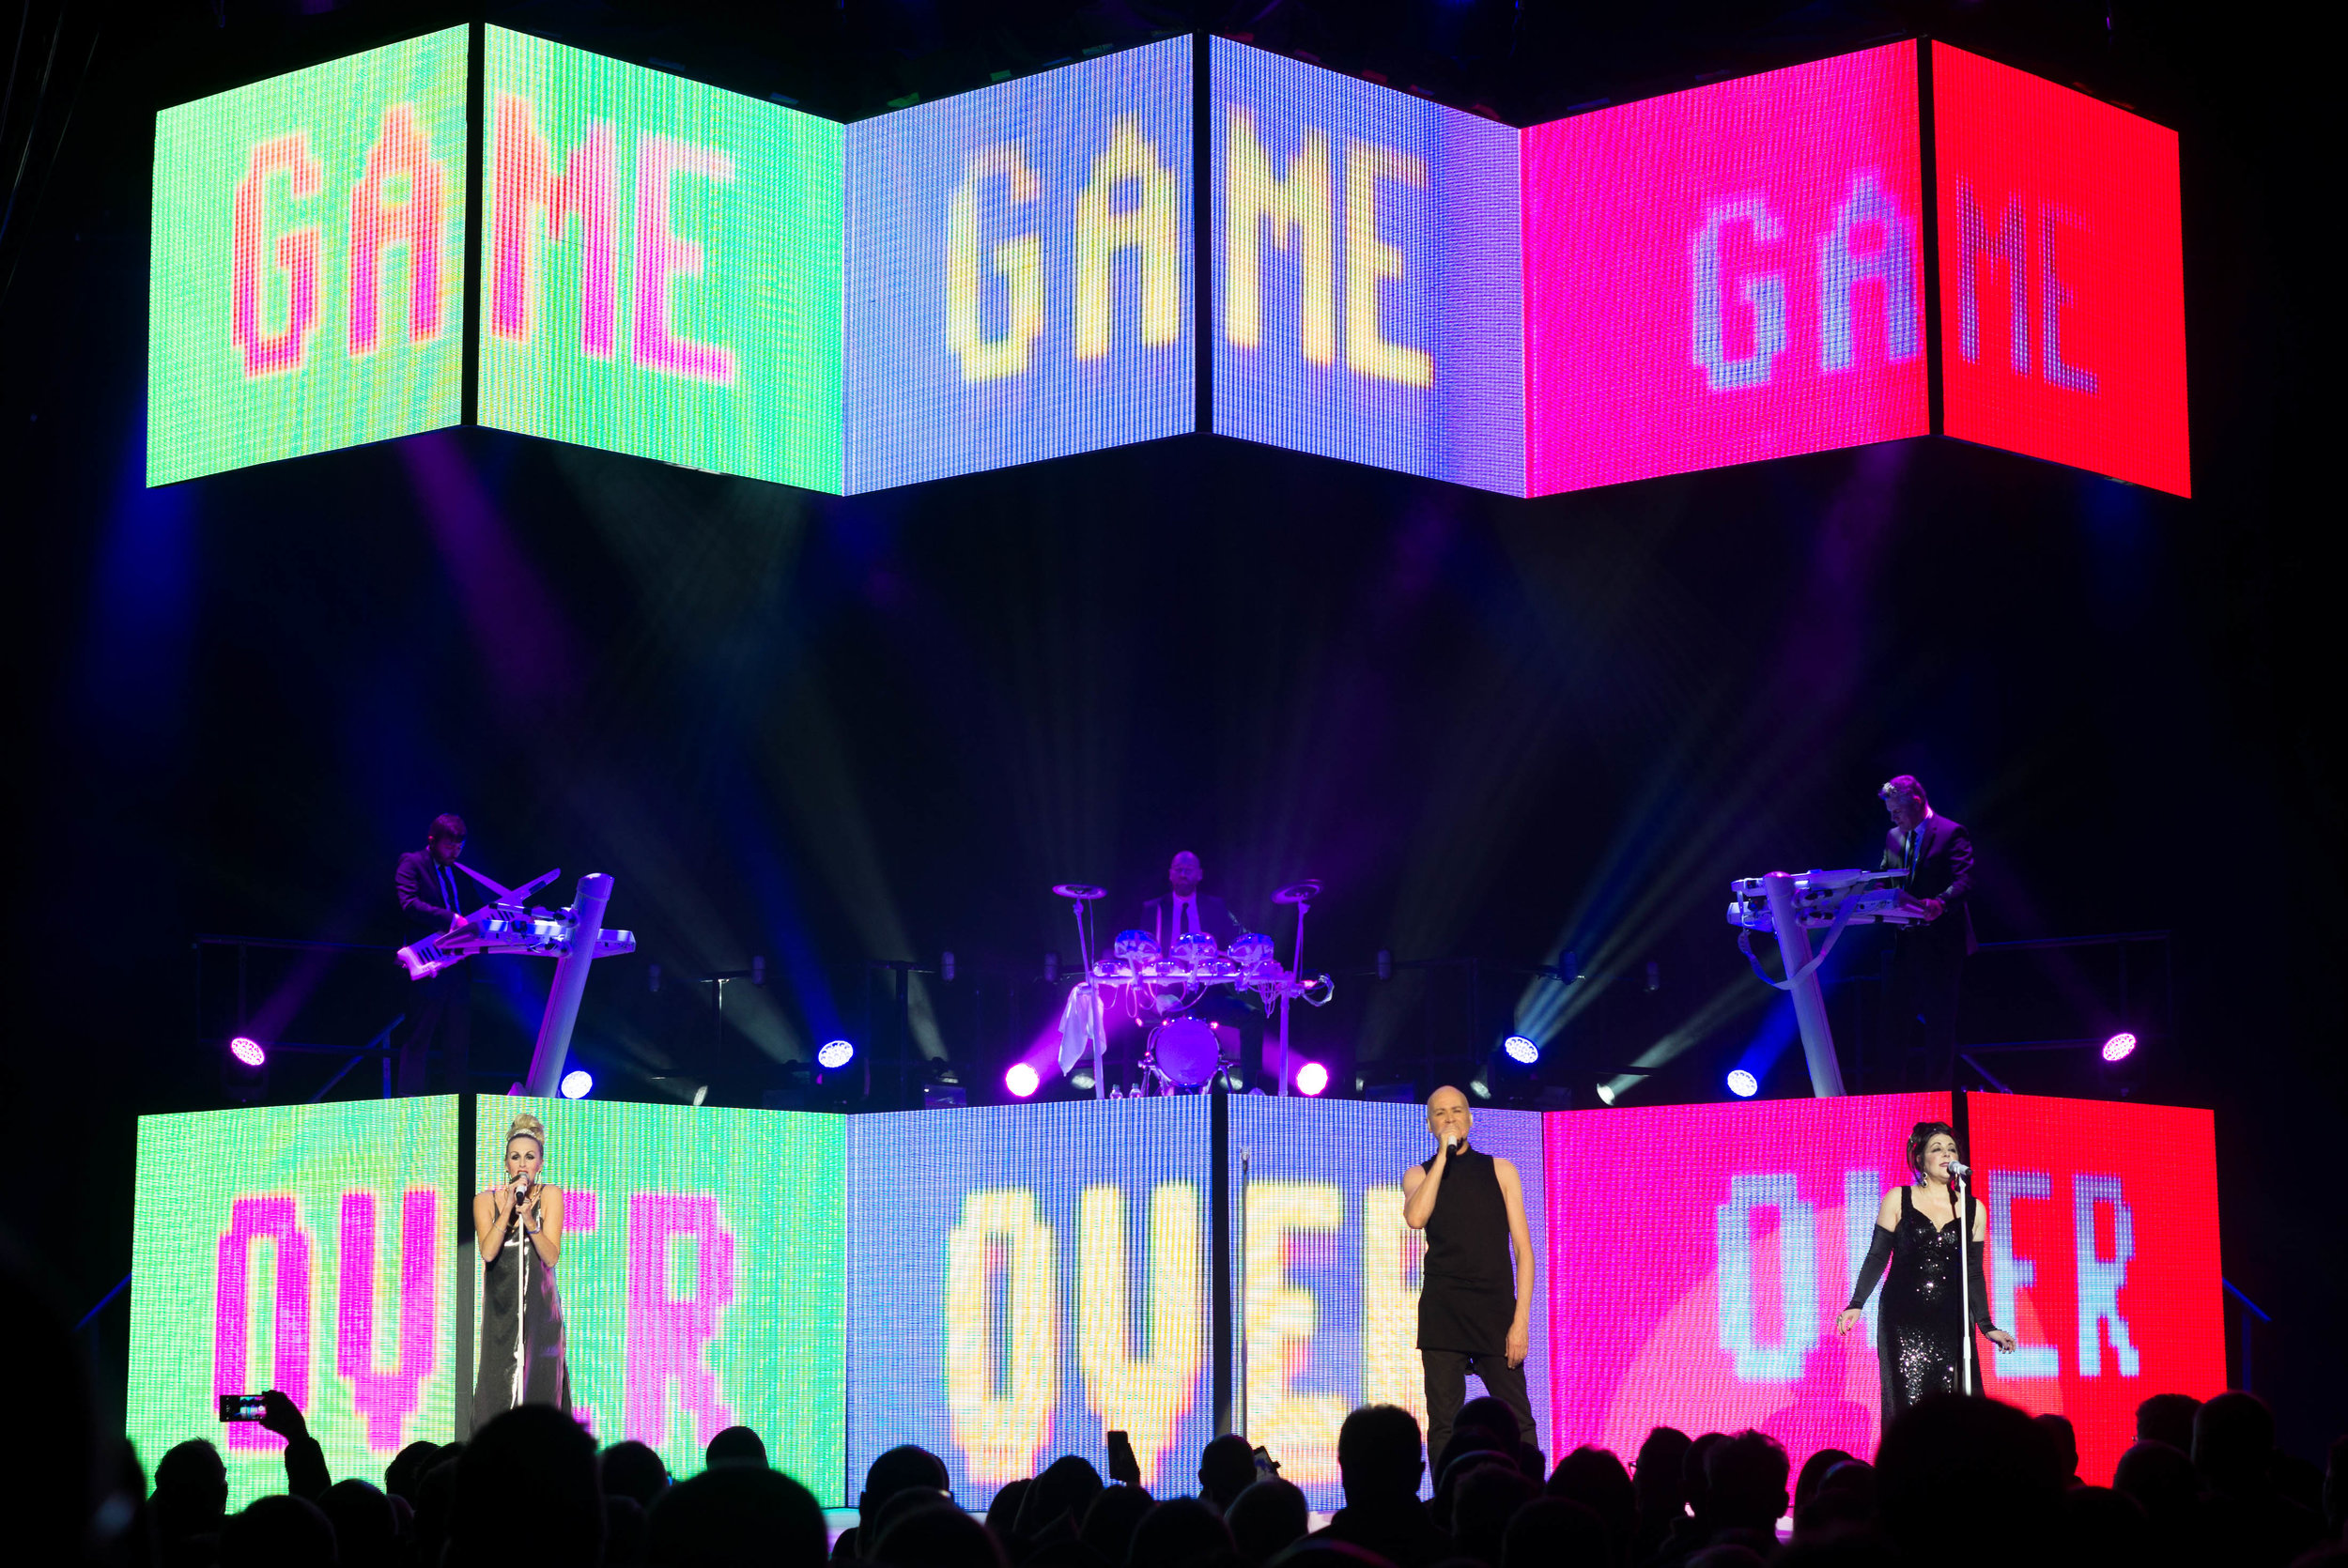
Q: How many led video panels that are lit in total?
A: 12